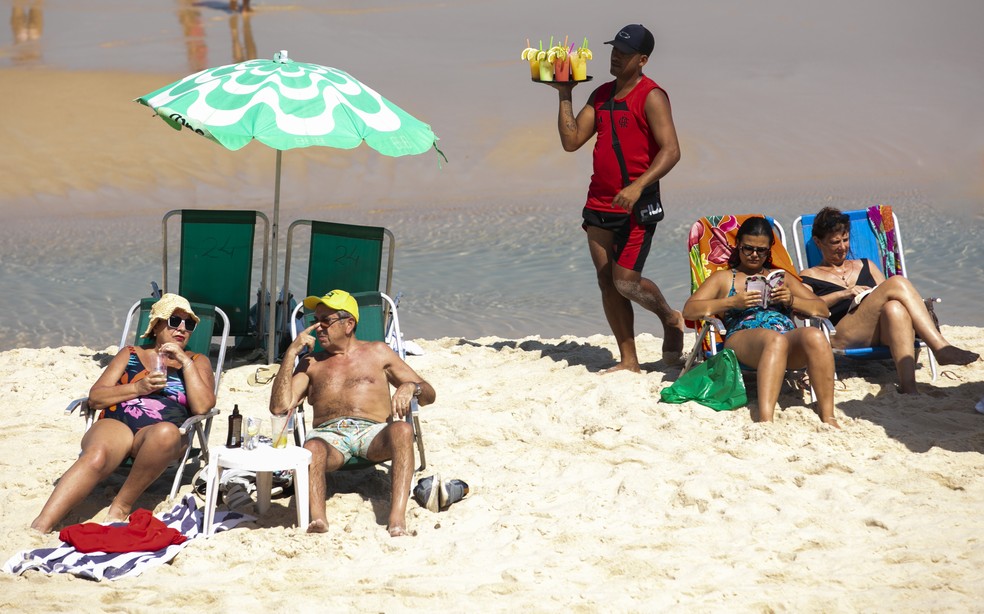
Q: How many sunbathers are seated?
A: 4